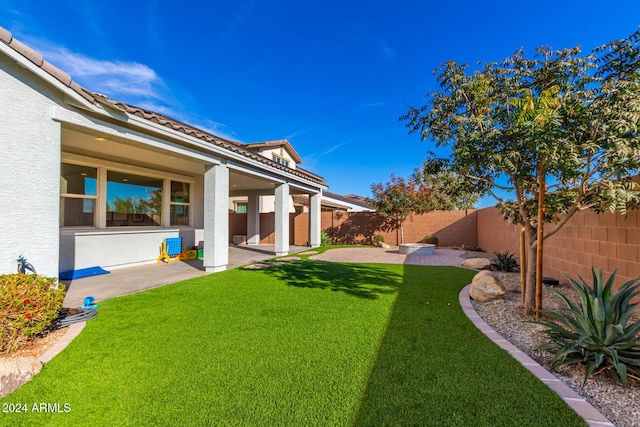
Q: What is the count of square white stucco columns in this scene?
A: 4